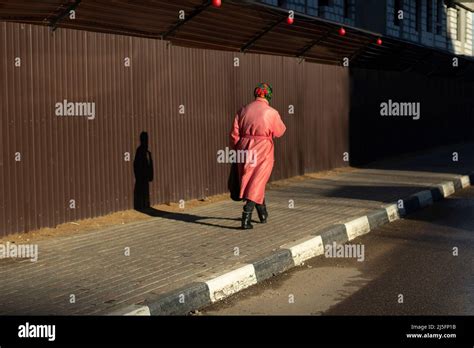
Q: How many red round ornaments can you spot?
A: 4